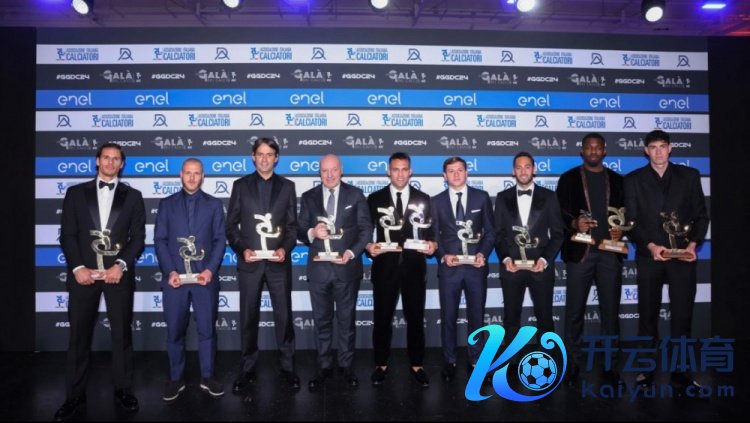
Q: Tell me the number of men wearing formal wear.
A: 9